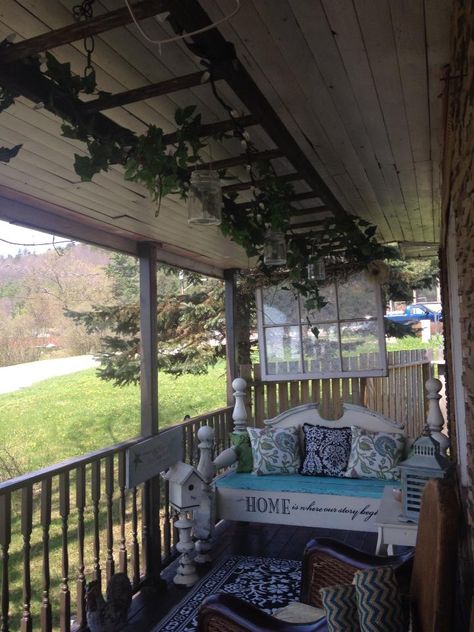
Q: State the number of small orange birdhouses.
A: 0